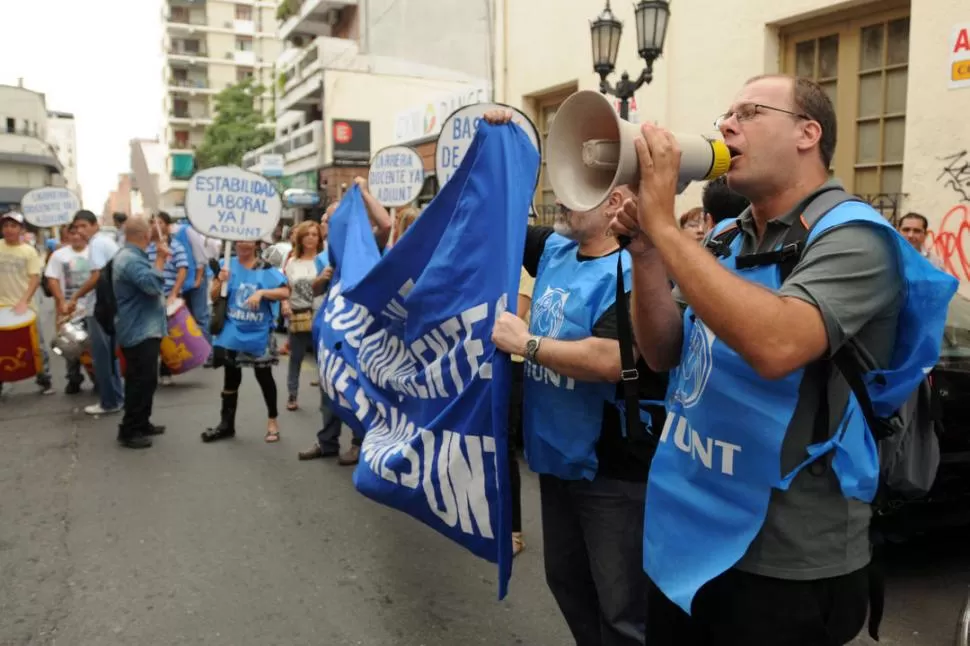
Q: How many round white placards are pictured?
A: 4